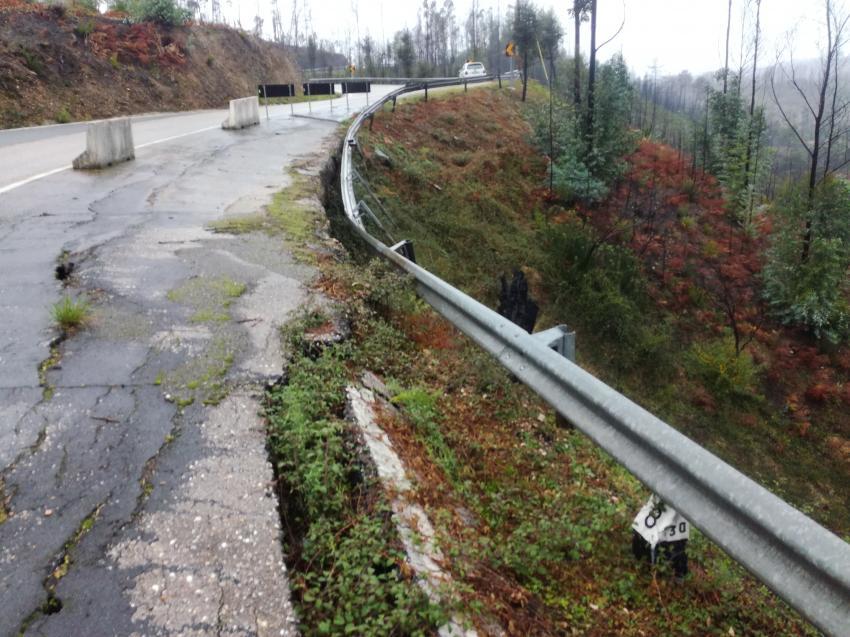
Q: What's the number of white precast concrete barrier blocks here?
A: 2